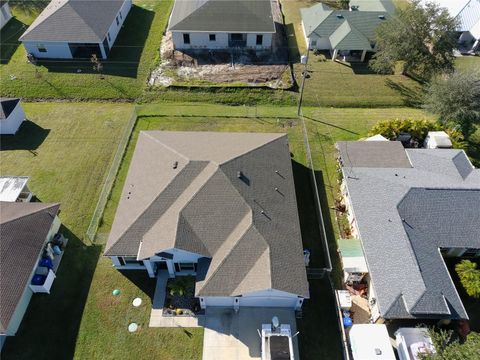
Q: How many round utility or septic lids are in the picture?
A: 3